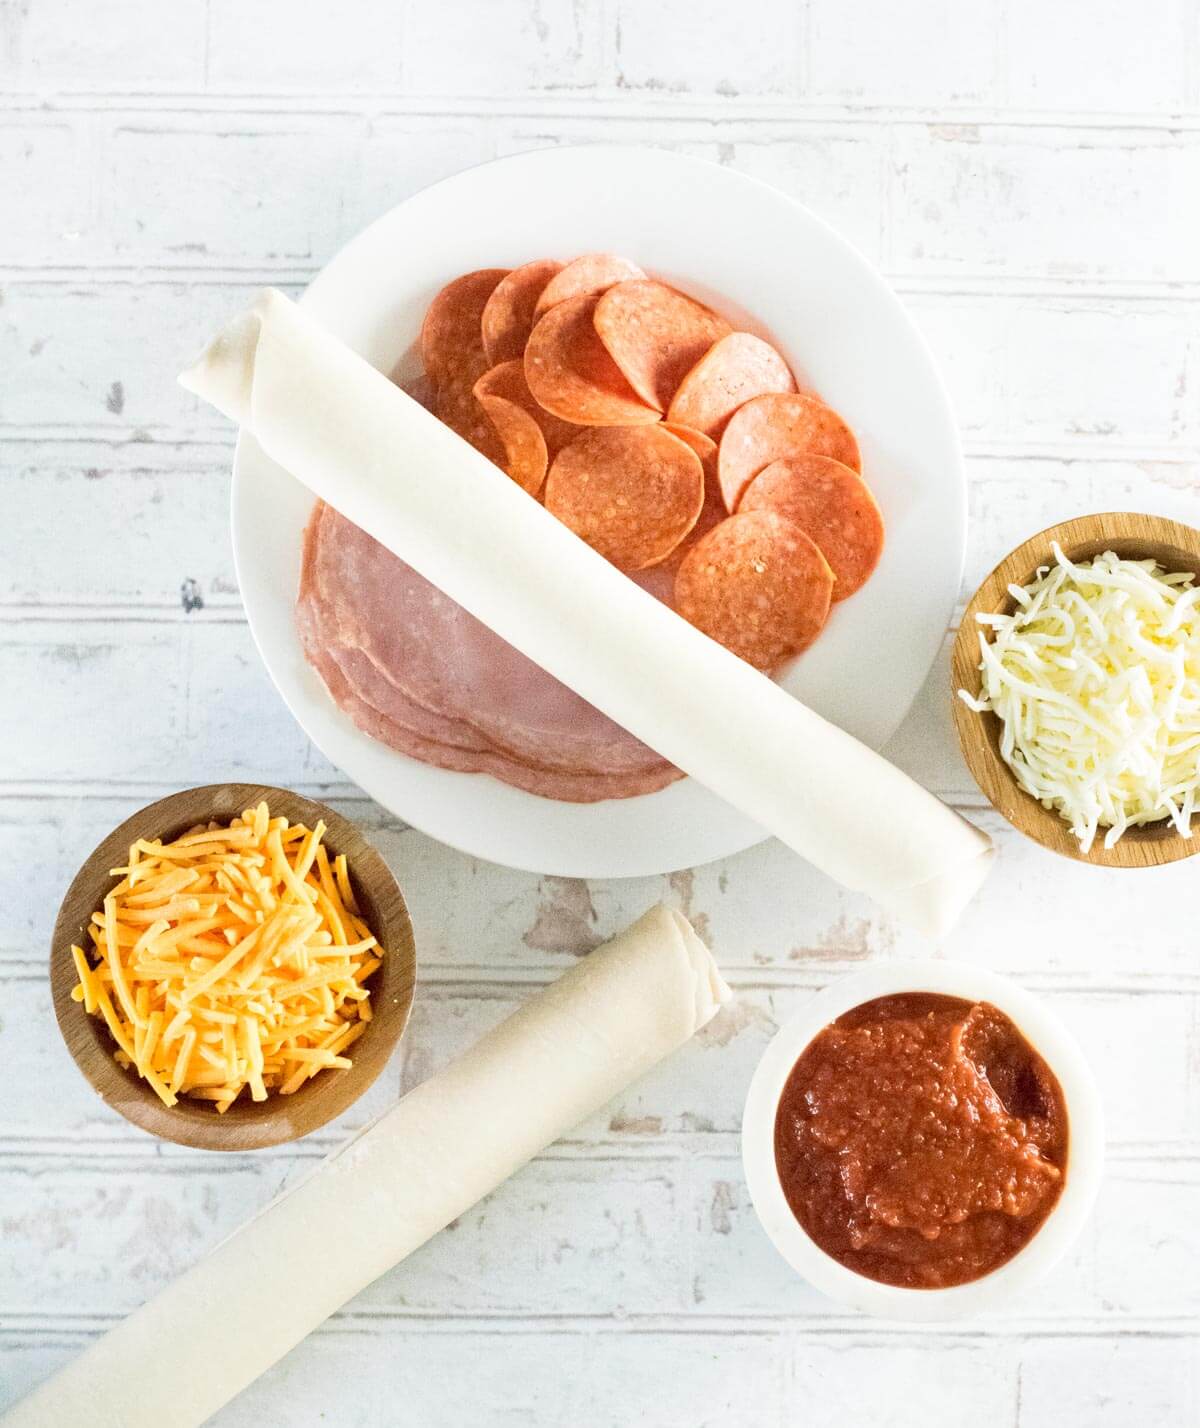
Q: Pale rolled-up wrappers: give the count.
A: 2